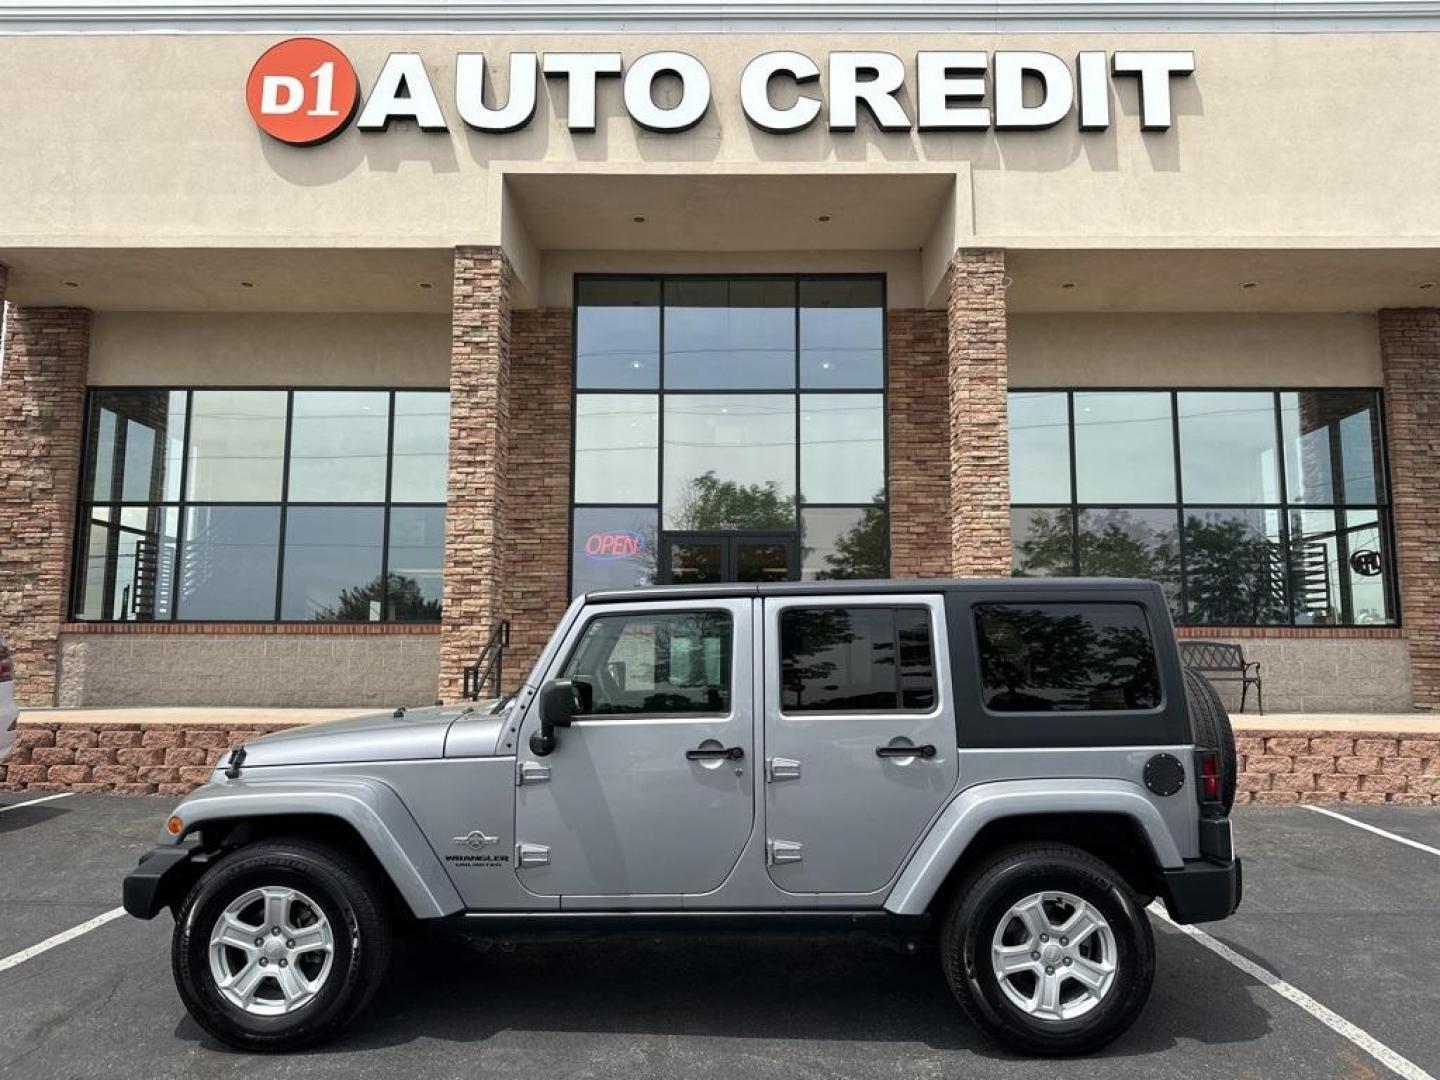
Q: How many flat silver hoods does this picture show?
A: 1